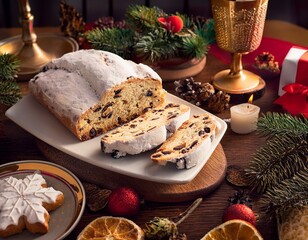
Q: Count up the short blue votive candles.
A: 0